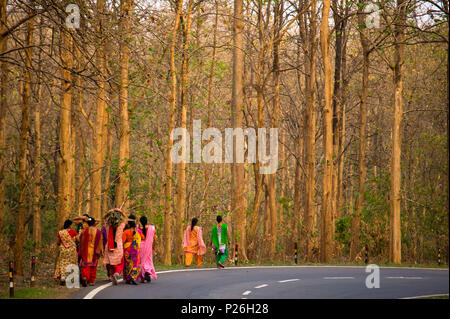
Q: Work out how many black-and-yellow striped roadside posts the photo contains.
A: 6